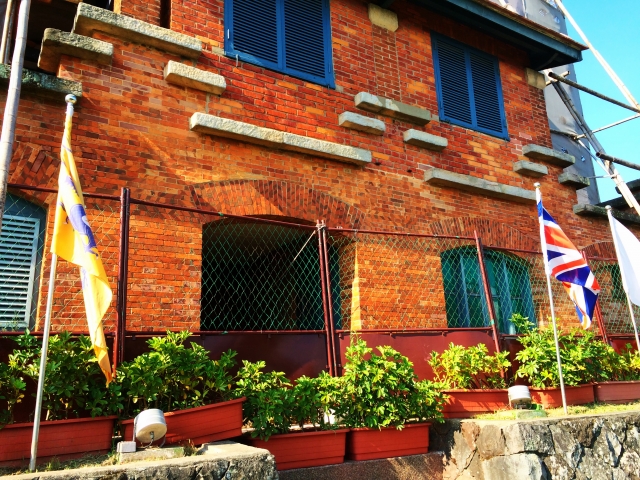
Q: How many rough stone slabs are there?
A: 13